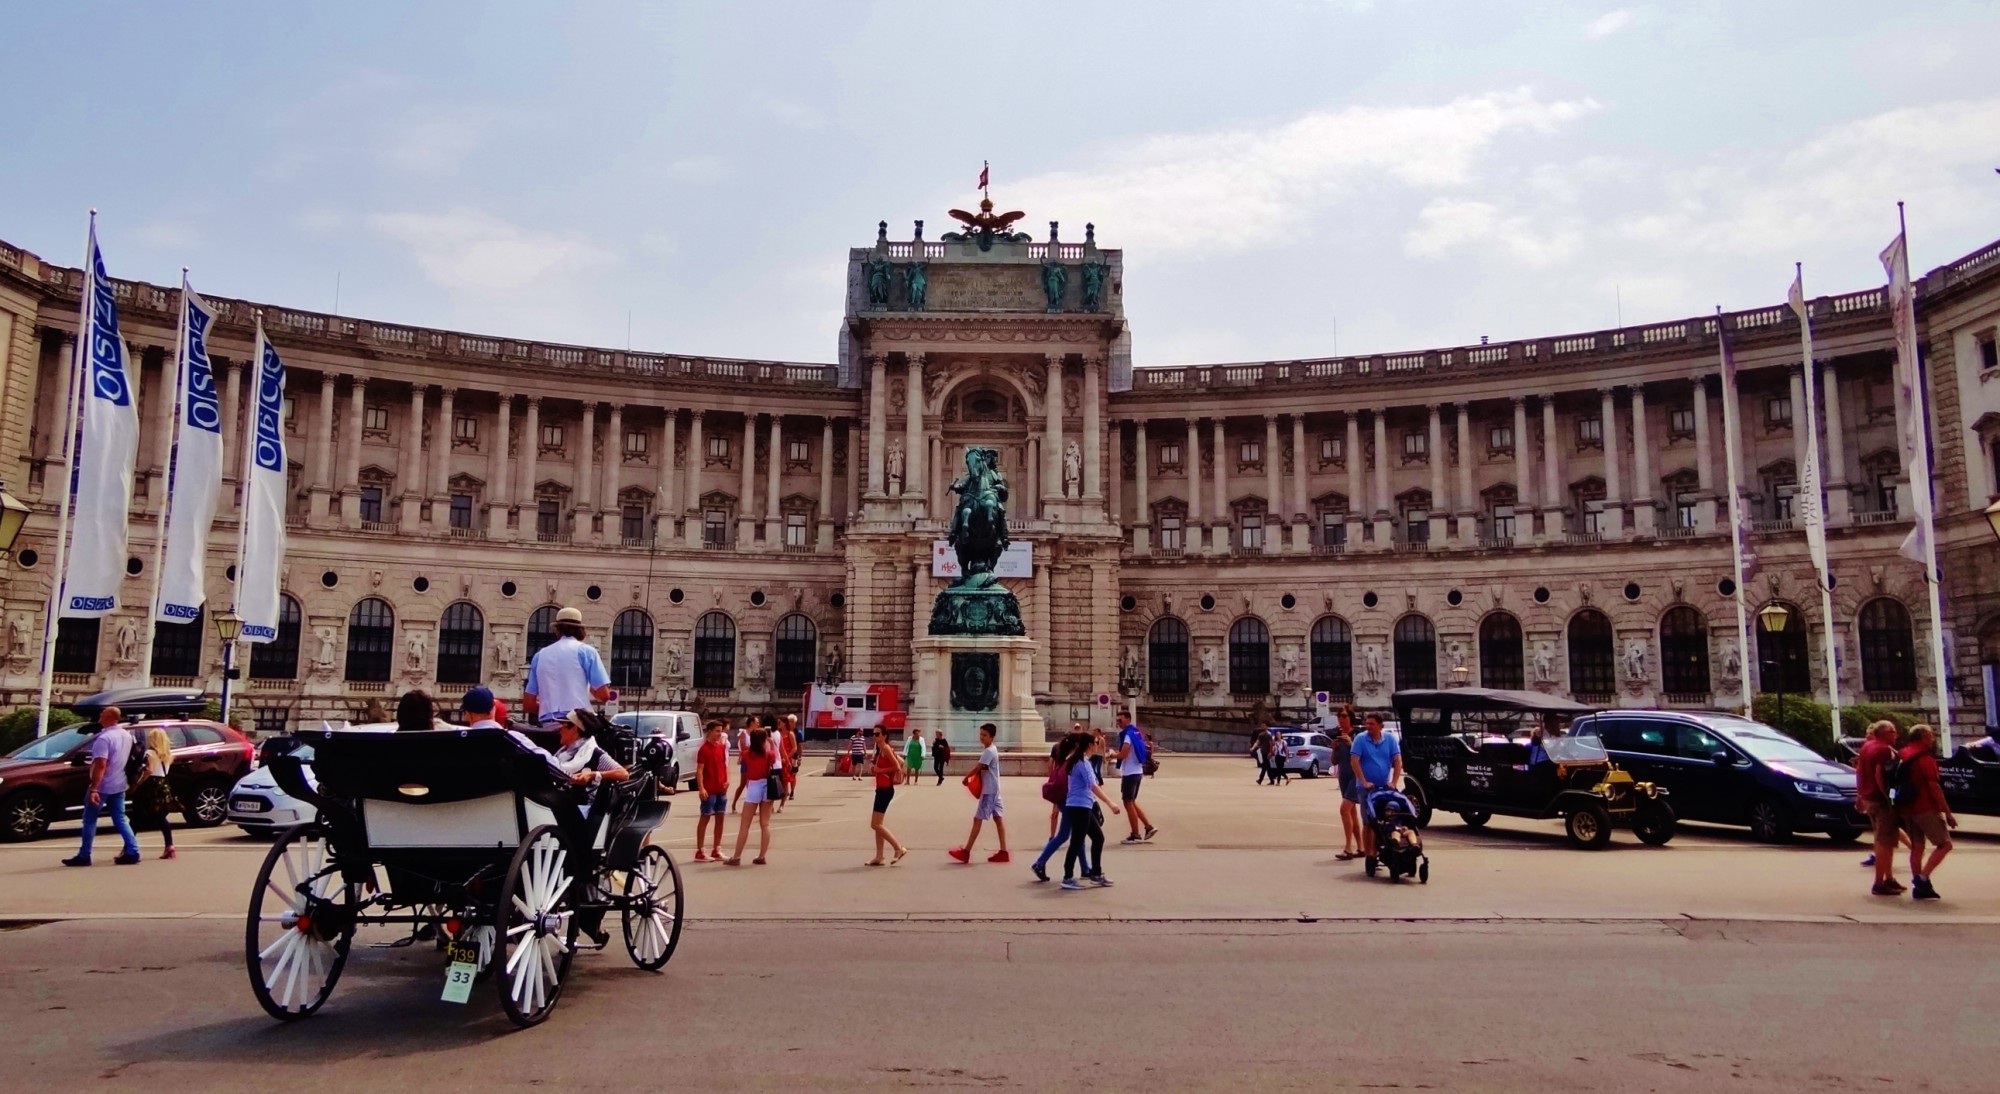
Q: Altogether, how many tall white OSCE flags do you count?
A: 3